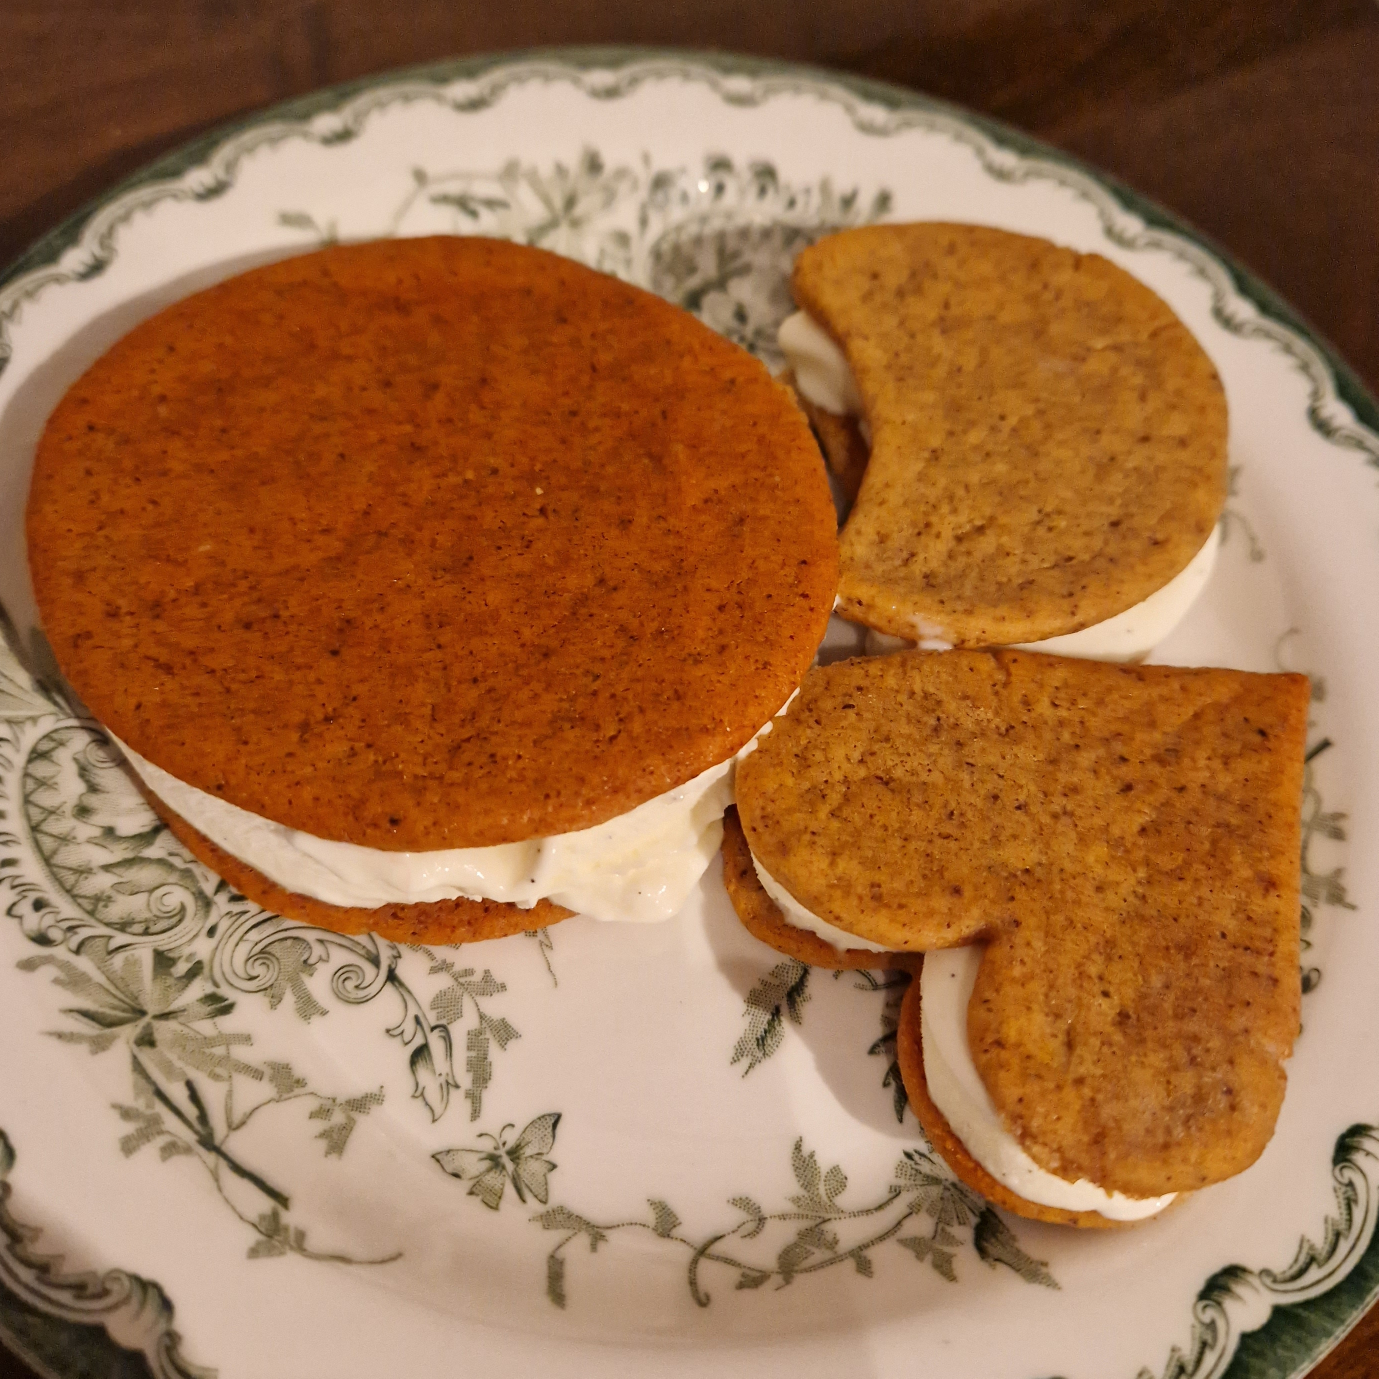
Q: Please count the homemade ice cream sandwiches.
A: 3